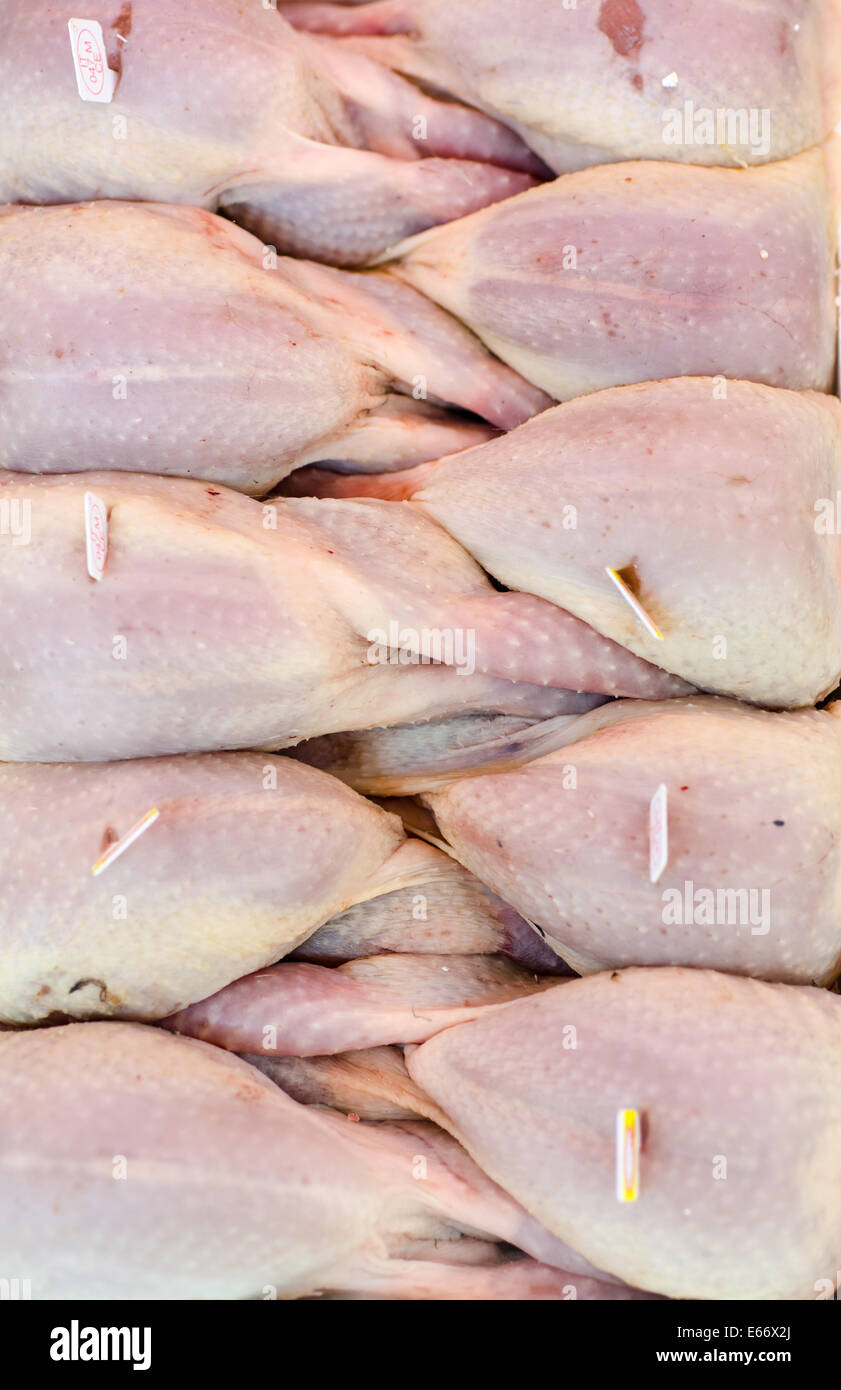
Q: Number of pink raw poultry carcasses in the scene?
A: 10